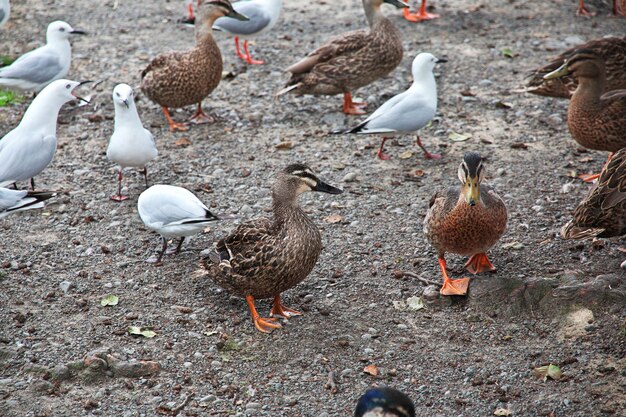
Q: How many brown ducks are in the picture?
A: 7